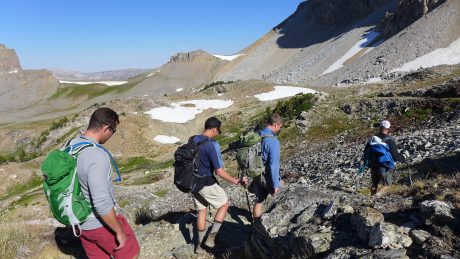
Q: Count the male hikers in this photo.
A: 4